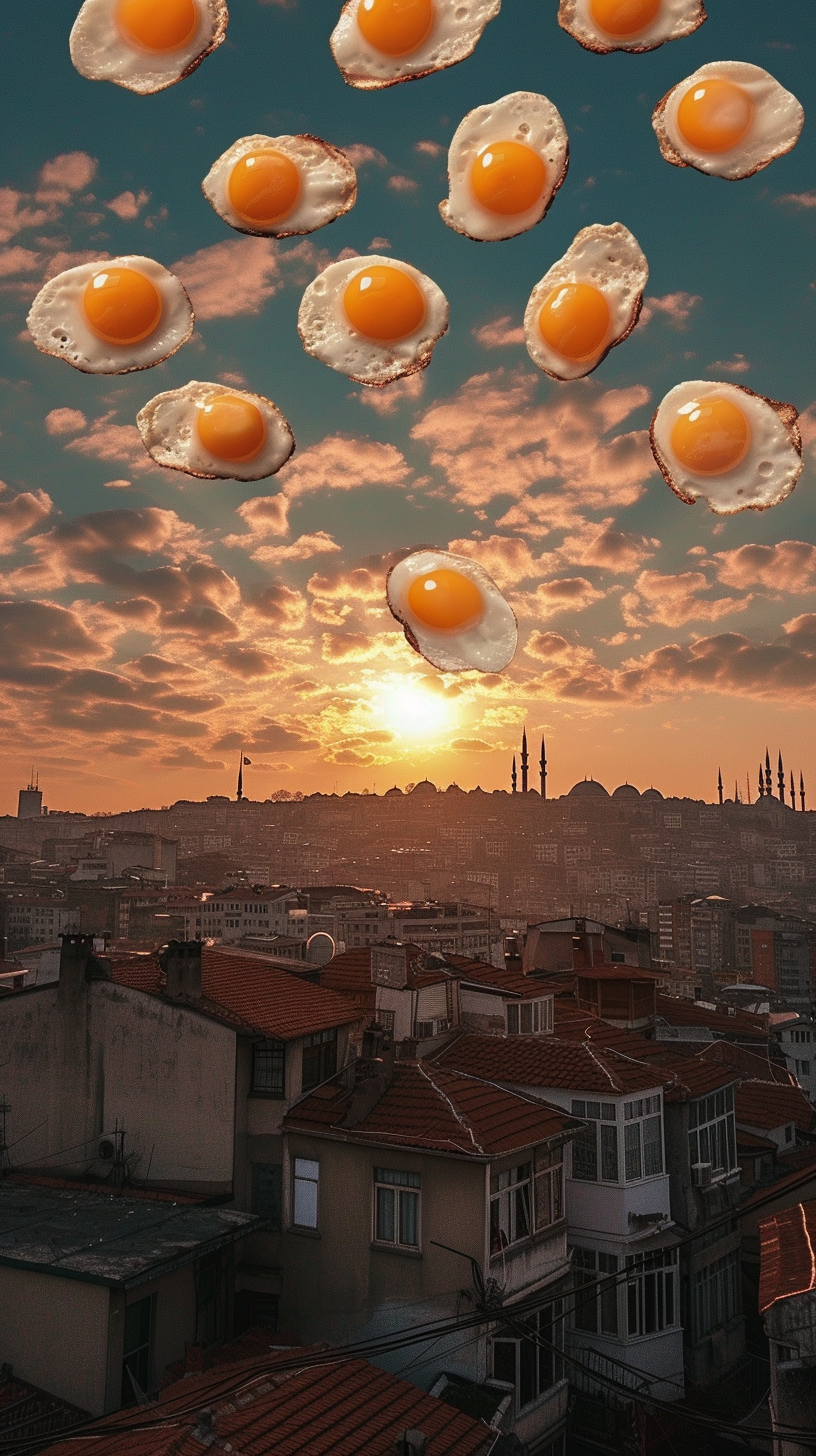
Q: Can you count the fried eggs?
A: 12